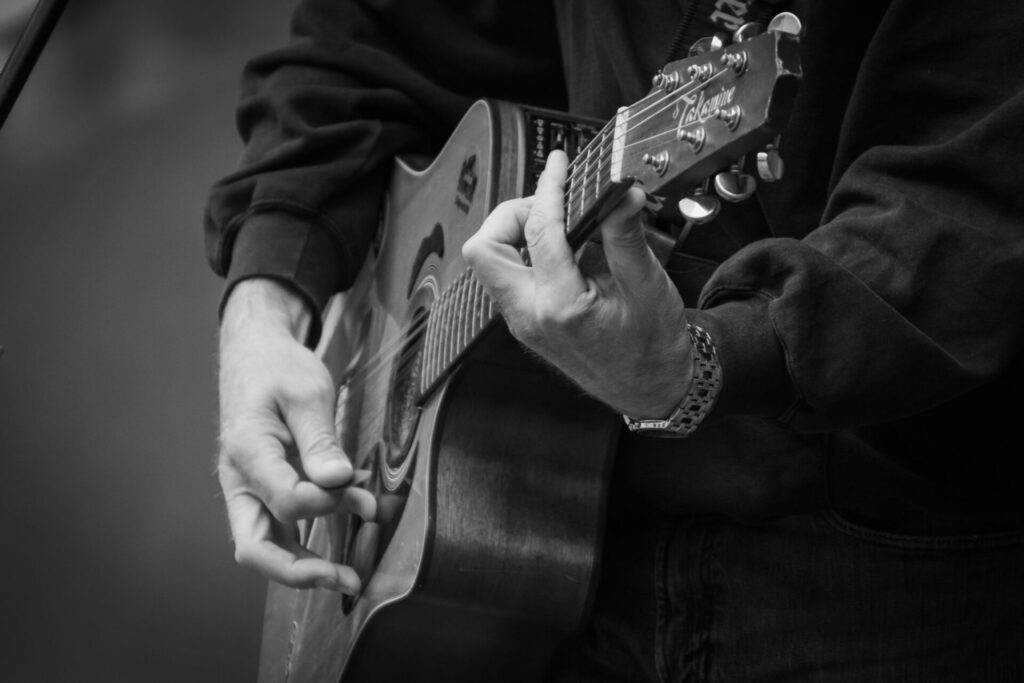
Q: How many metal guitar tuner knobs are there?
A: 6